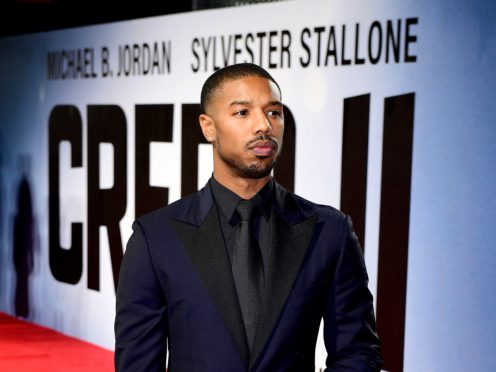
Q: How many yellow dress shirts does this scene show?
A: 0